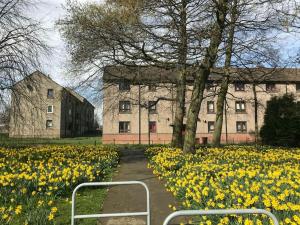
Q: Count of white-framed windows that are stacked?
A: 3